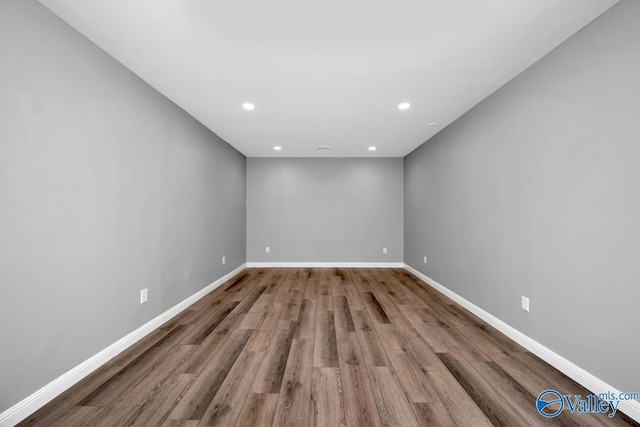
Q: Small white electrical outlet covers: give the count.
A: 6